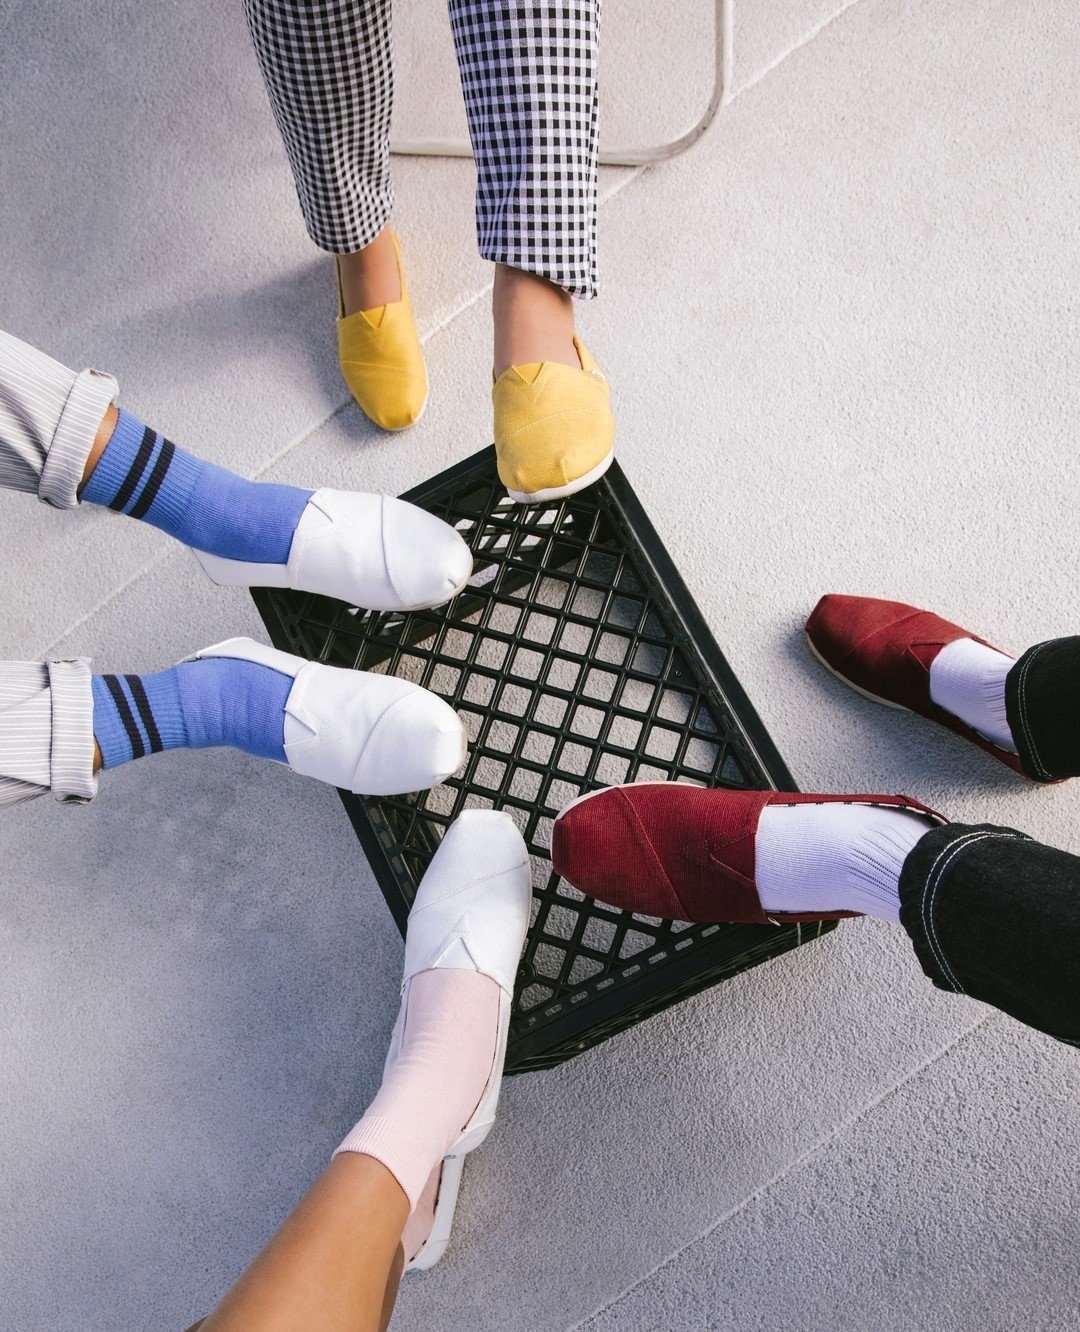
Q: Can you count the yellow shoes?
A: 2